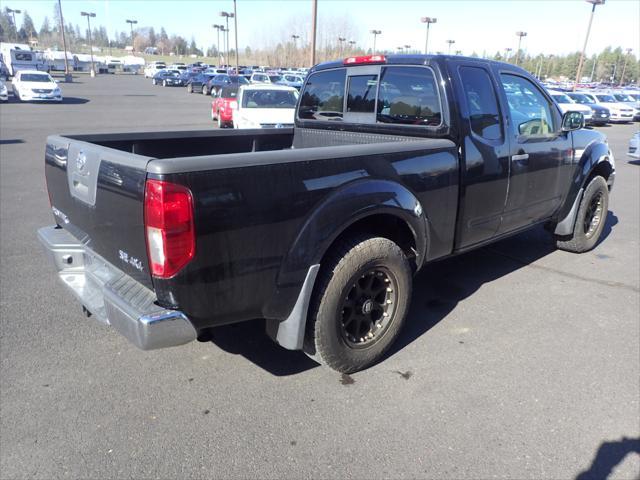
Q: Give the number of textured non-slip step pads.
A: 2